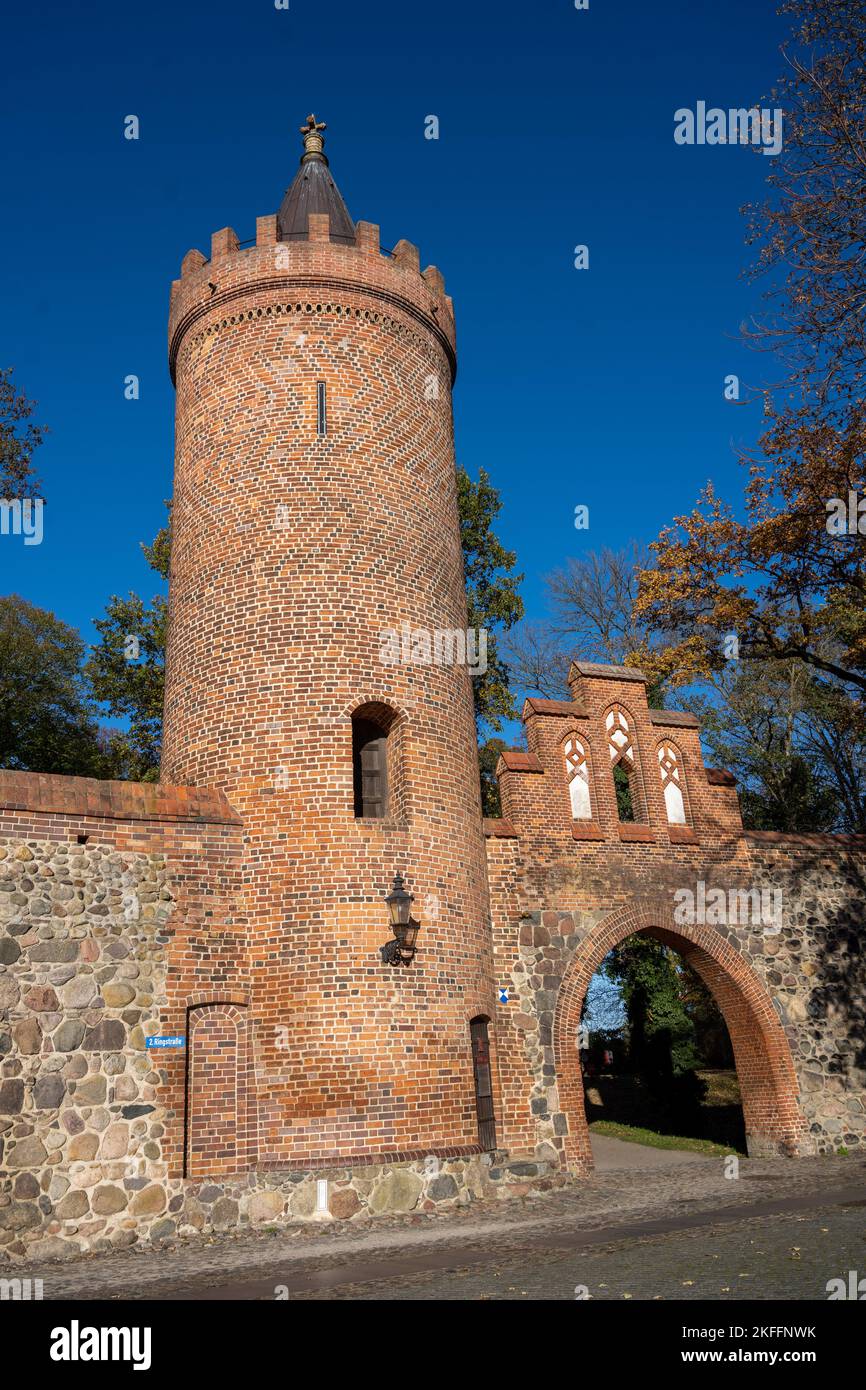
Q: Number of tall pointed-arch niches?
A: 3